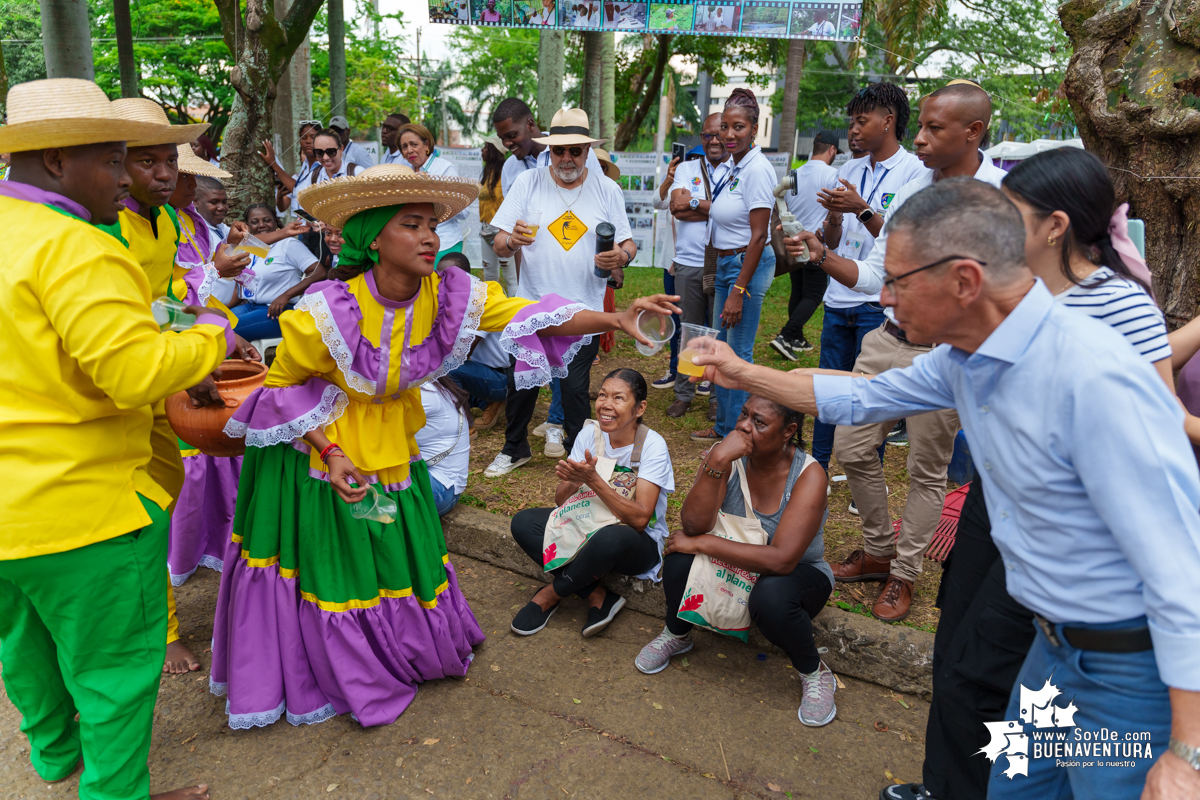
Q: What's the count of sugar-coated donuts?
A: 0